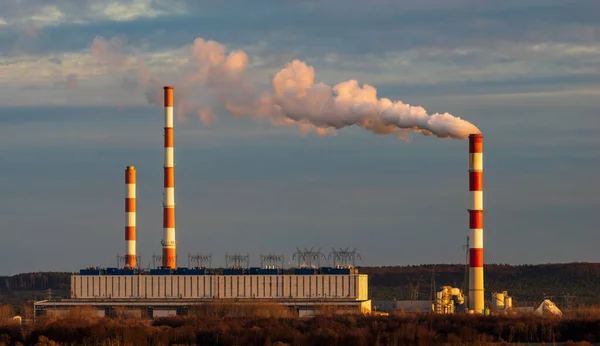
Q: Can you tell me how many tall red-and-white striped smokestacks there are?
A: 3